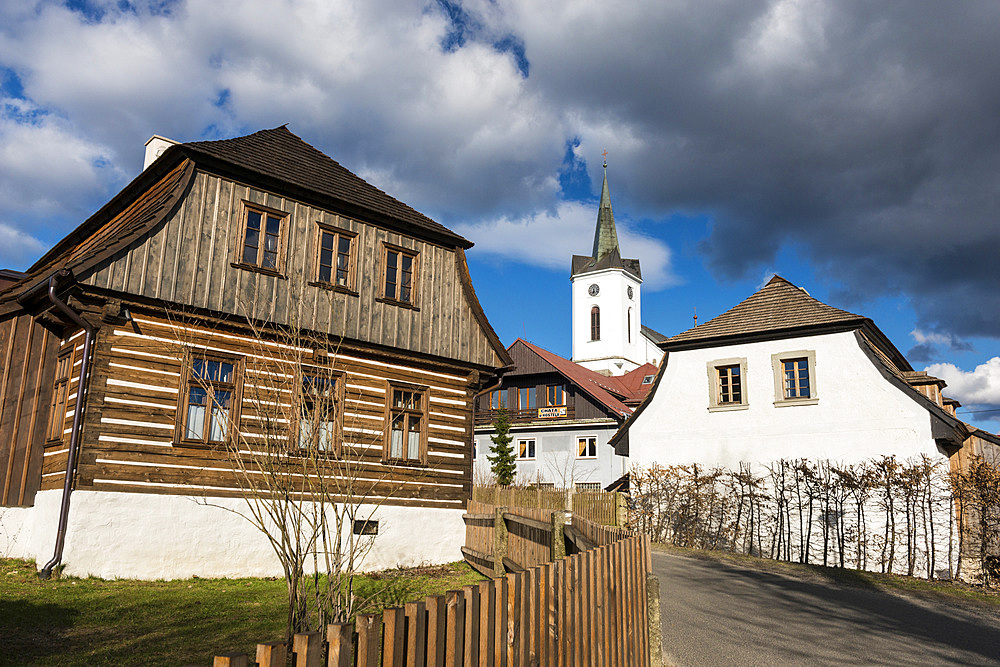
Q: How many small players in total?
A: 0